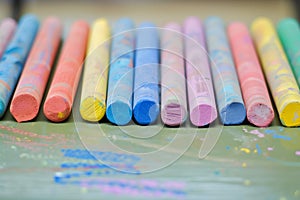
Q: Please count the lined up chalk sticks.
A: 13